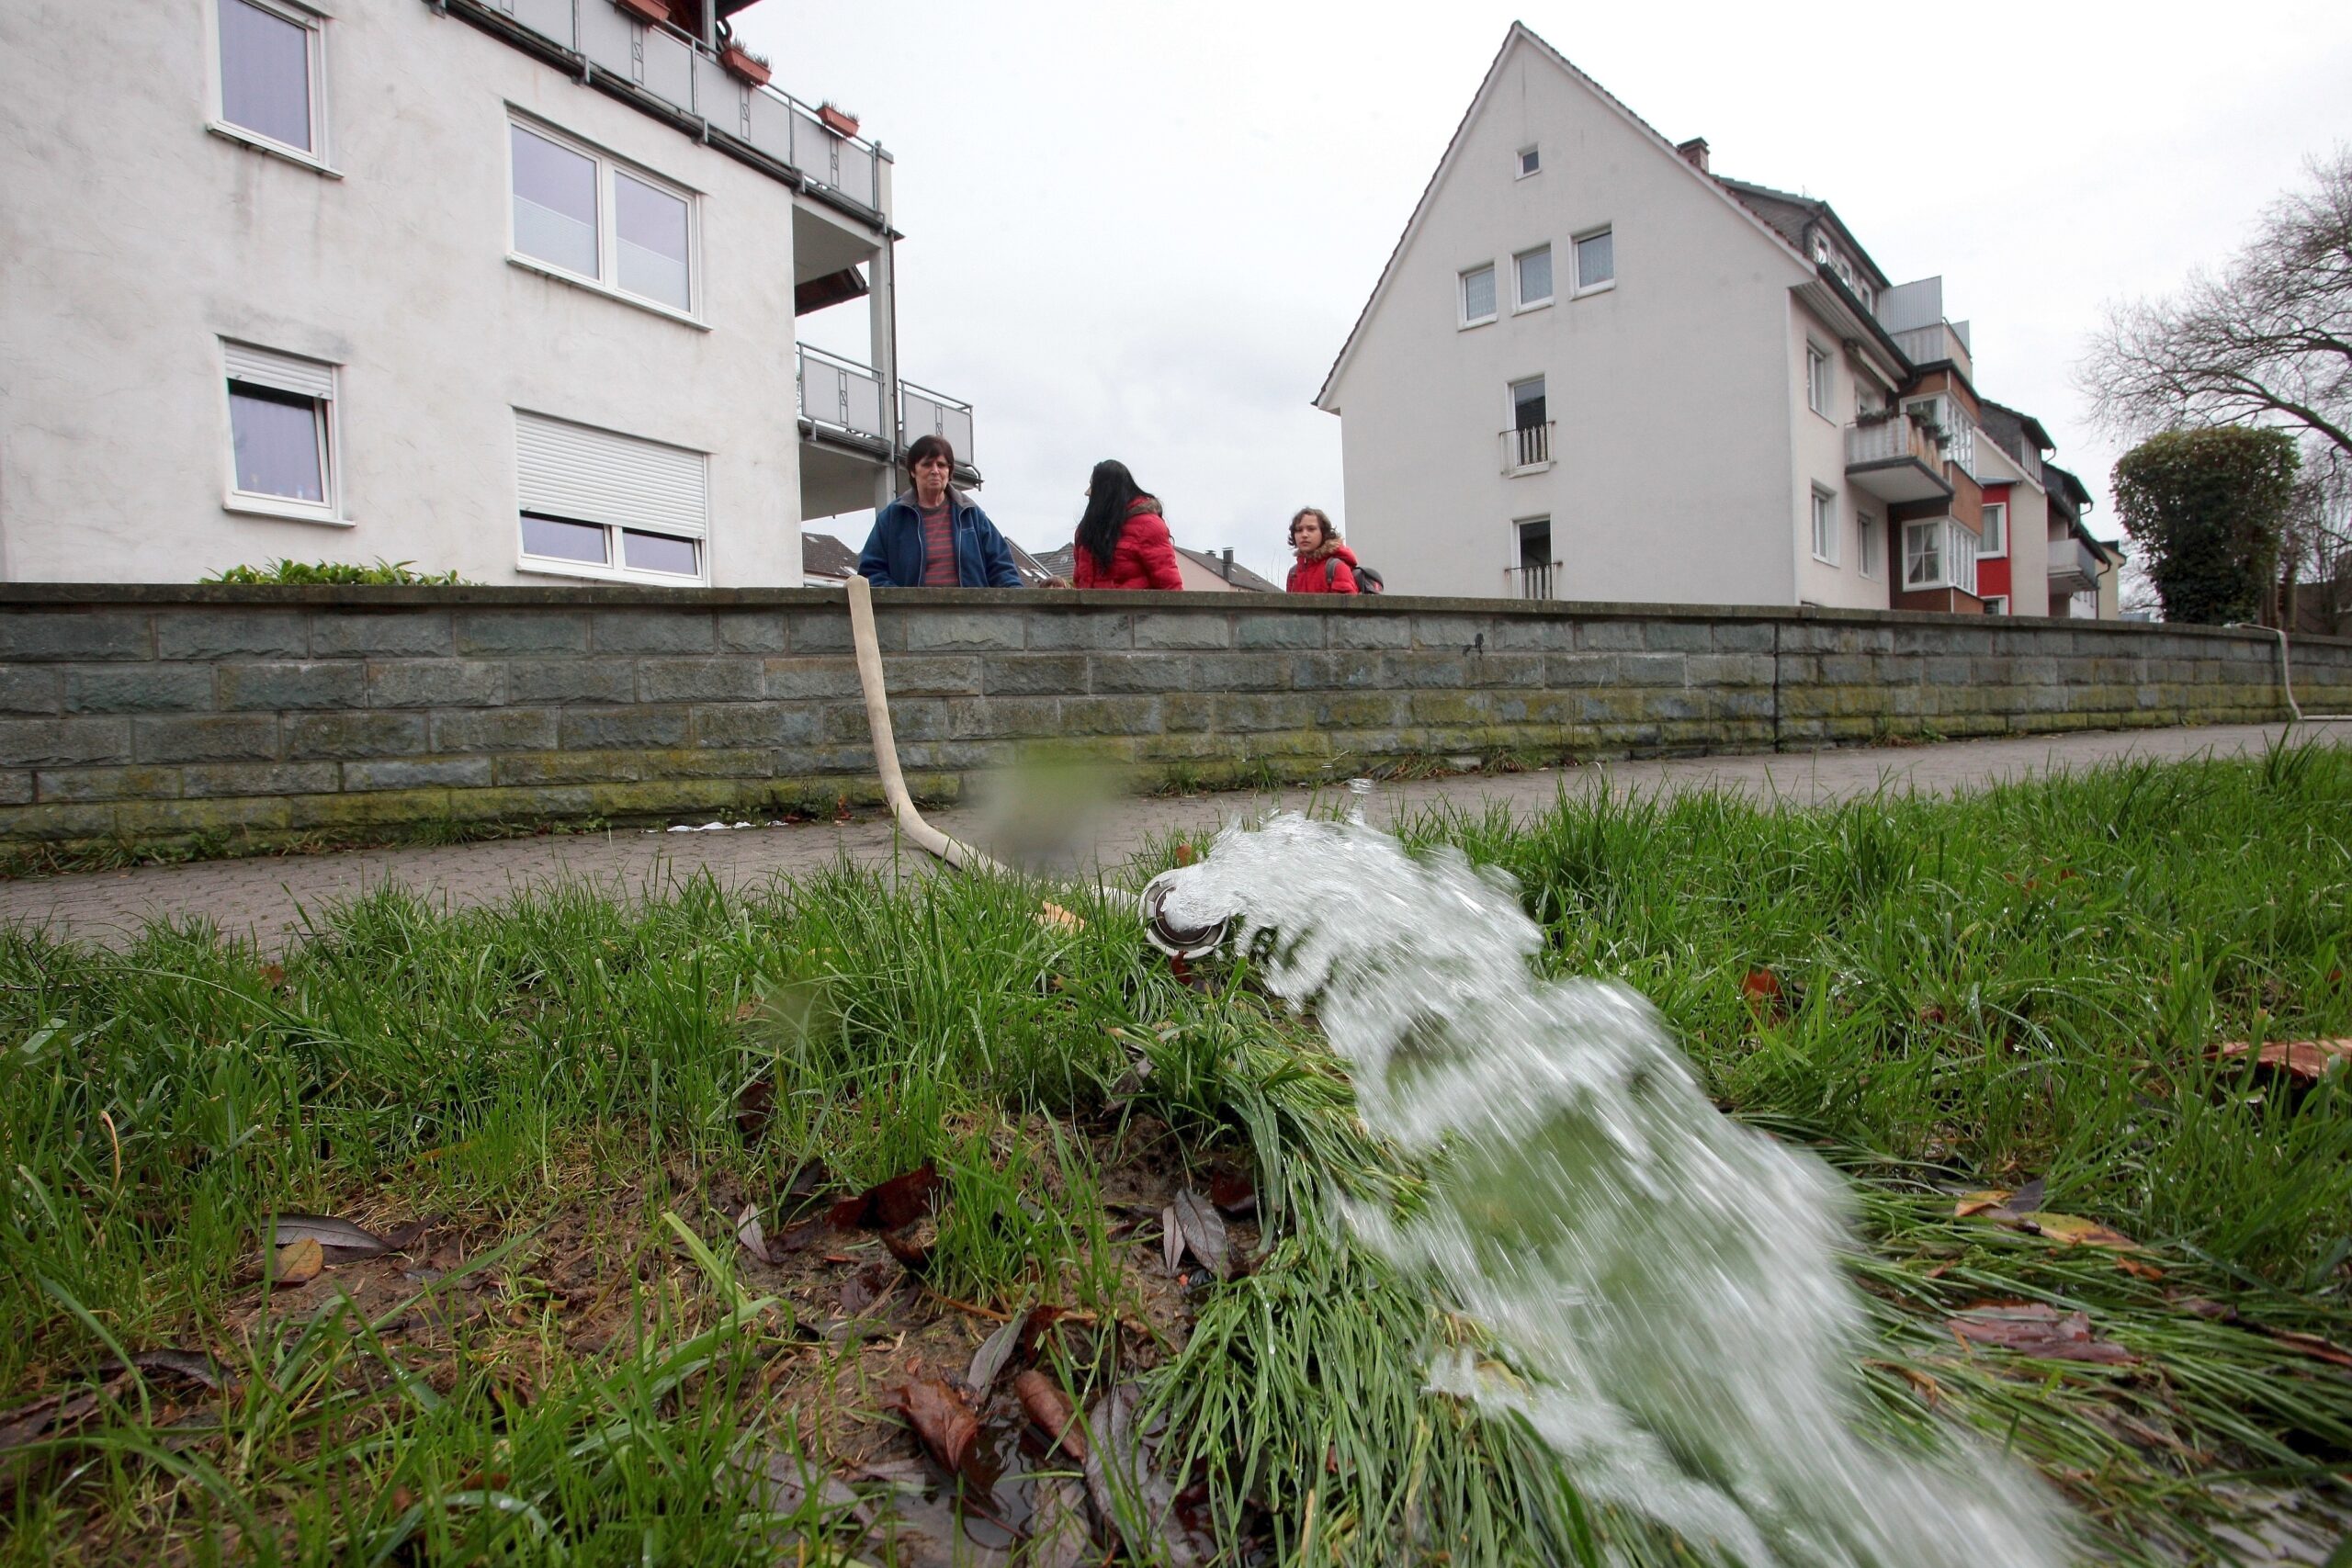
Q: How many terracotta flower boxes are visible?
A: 3